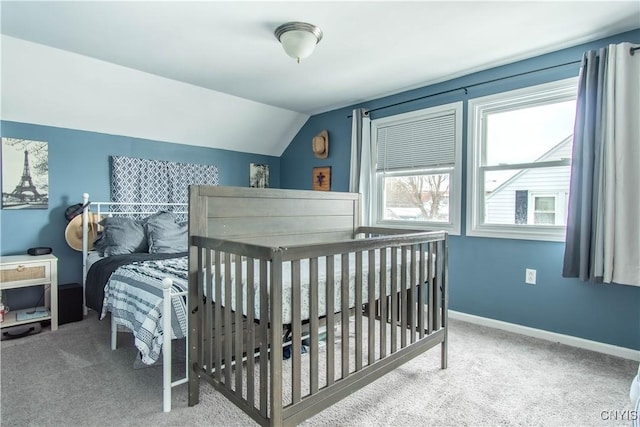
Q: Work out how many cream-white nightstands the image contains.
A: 1